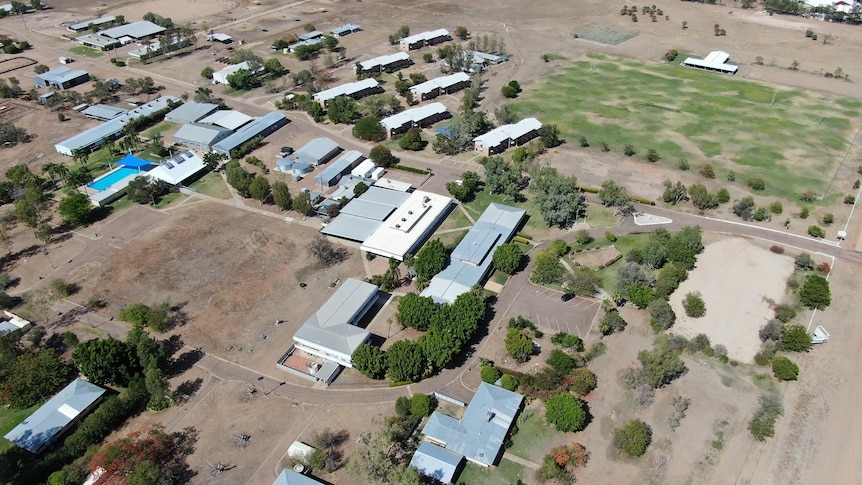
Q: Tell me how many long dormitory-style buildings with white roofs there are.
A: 6